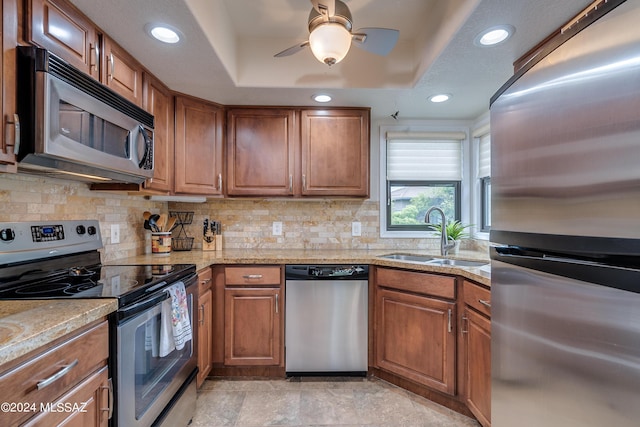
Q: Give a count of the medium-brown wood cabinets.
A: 12